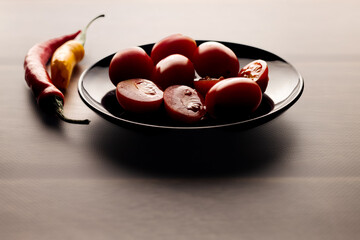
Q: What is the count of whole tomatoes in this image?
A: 5